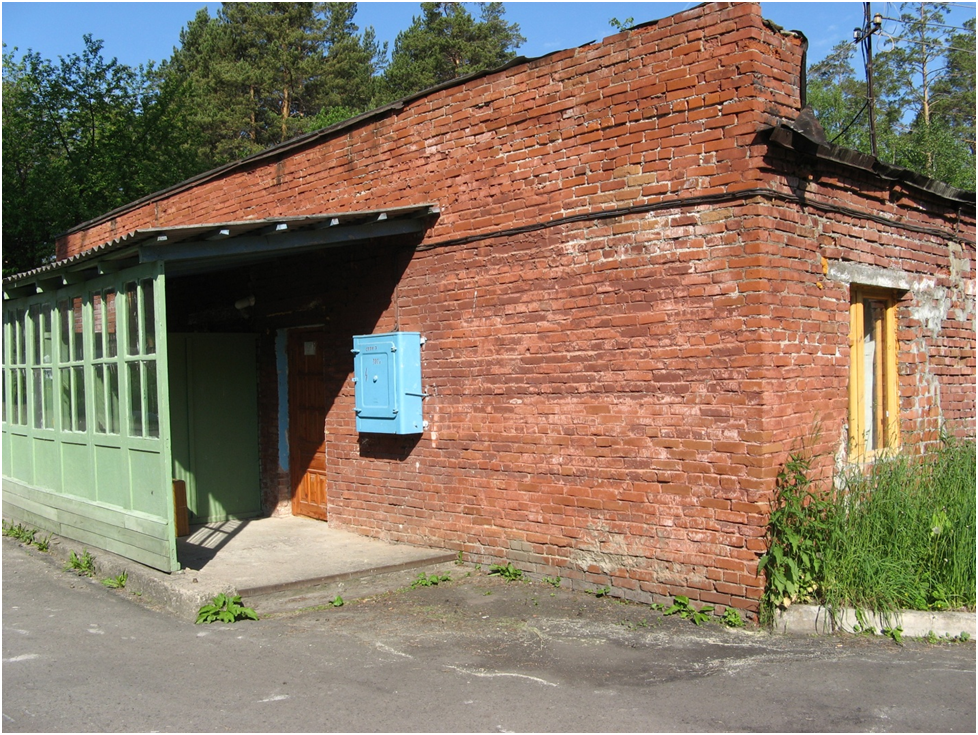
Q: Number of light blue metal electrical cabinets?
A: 1